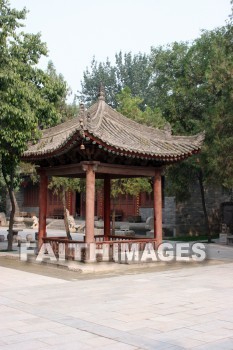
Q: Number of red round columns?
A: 4